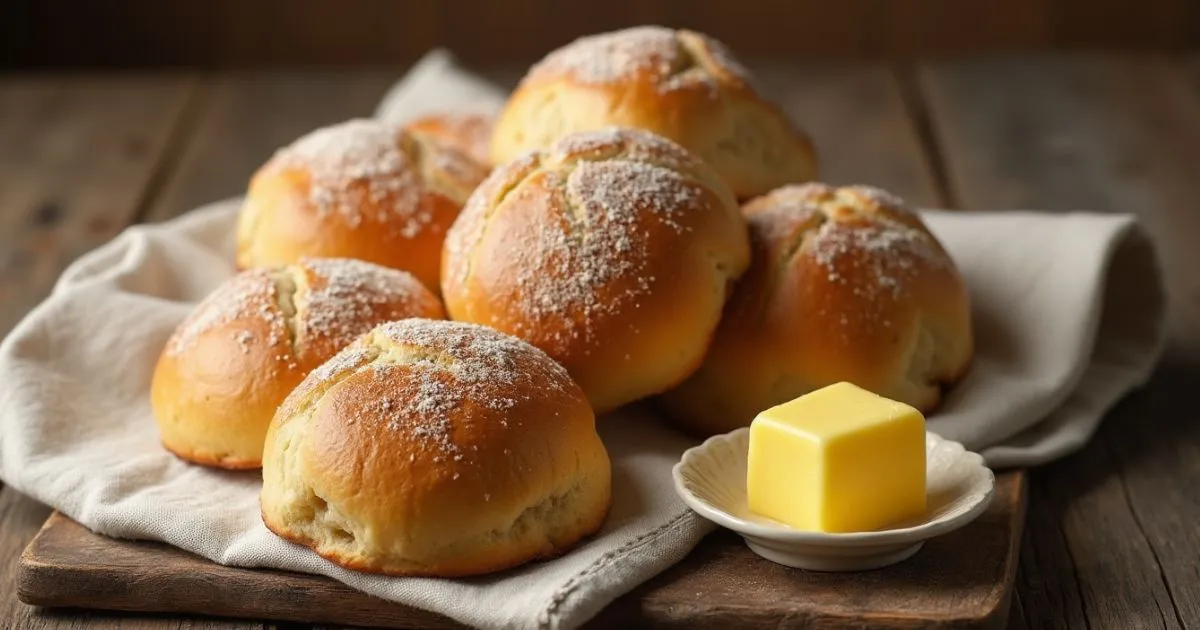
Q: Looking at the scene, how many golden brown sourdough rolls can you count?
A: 7